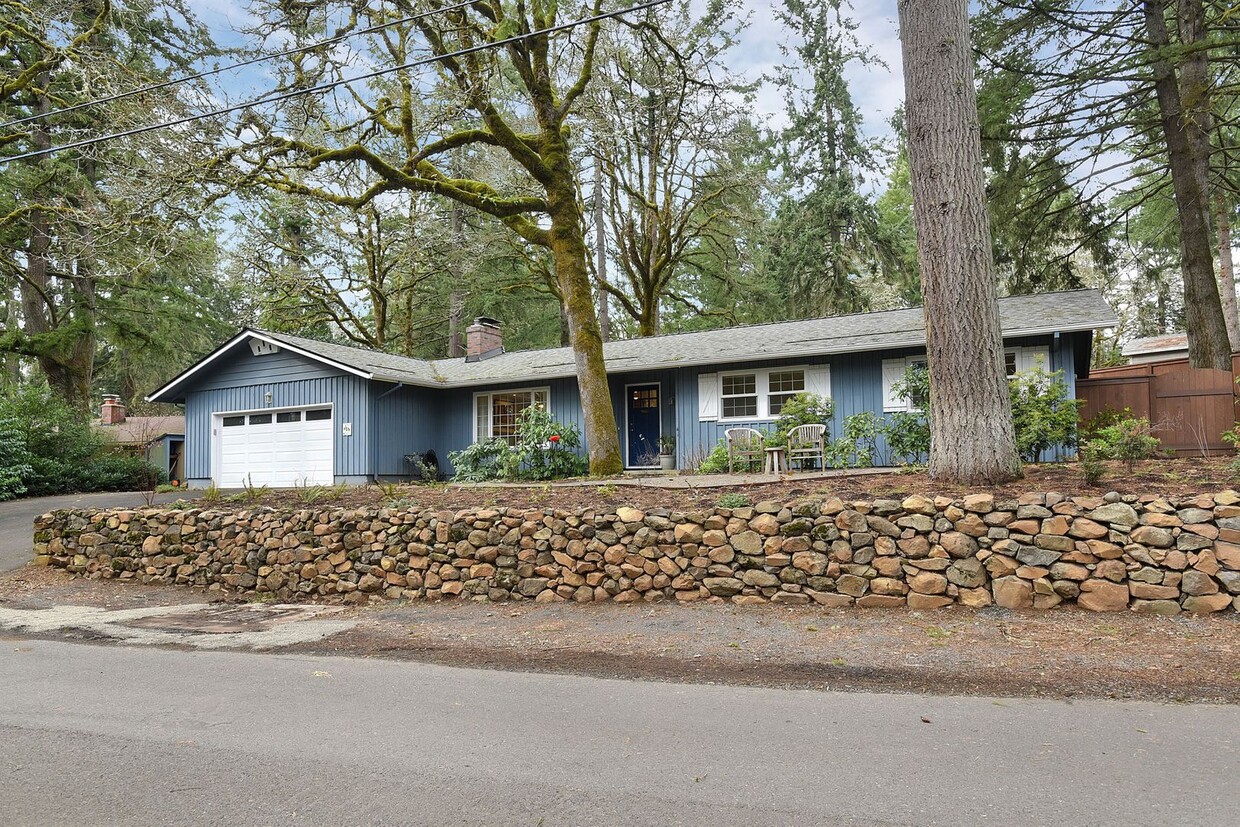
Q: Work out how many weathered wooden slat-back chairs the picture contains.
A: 2